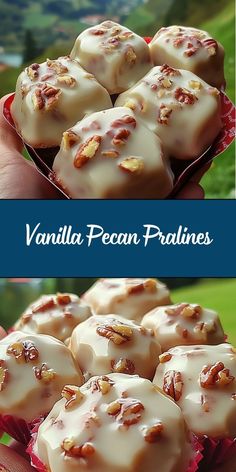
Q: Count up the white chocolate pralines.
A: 12